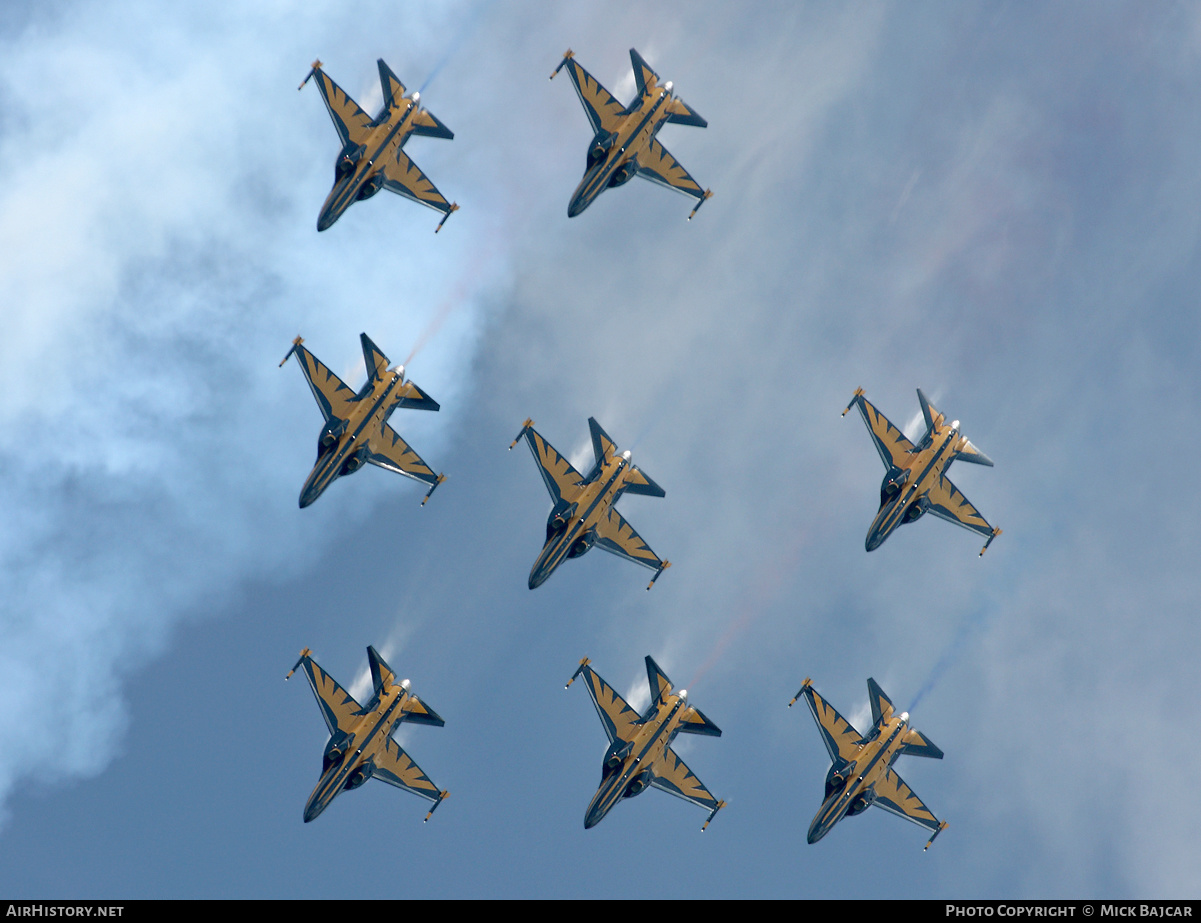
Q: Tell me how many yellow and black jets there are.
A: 8